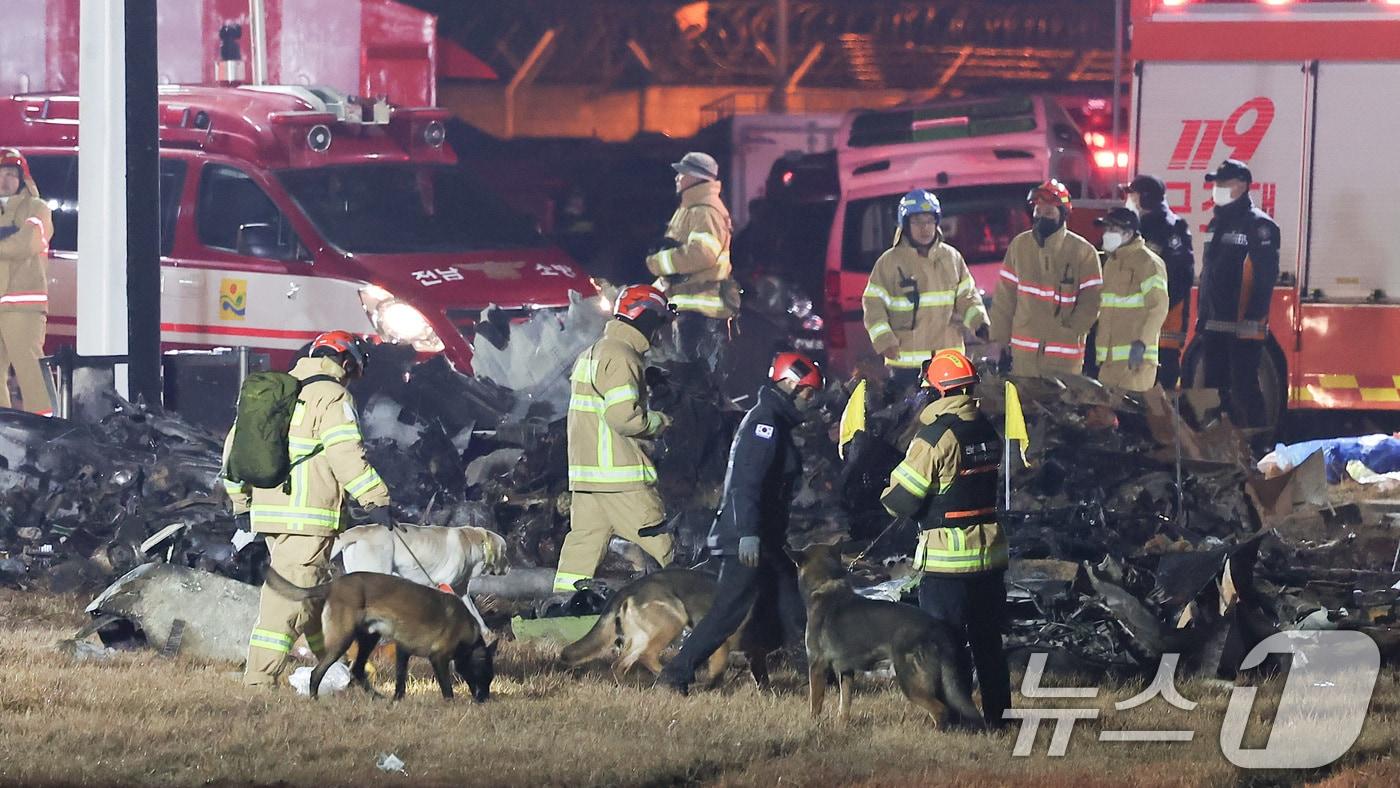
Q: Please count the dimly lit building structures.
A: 1